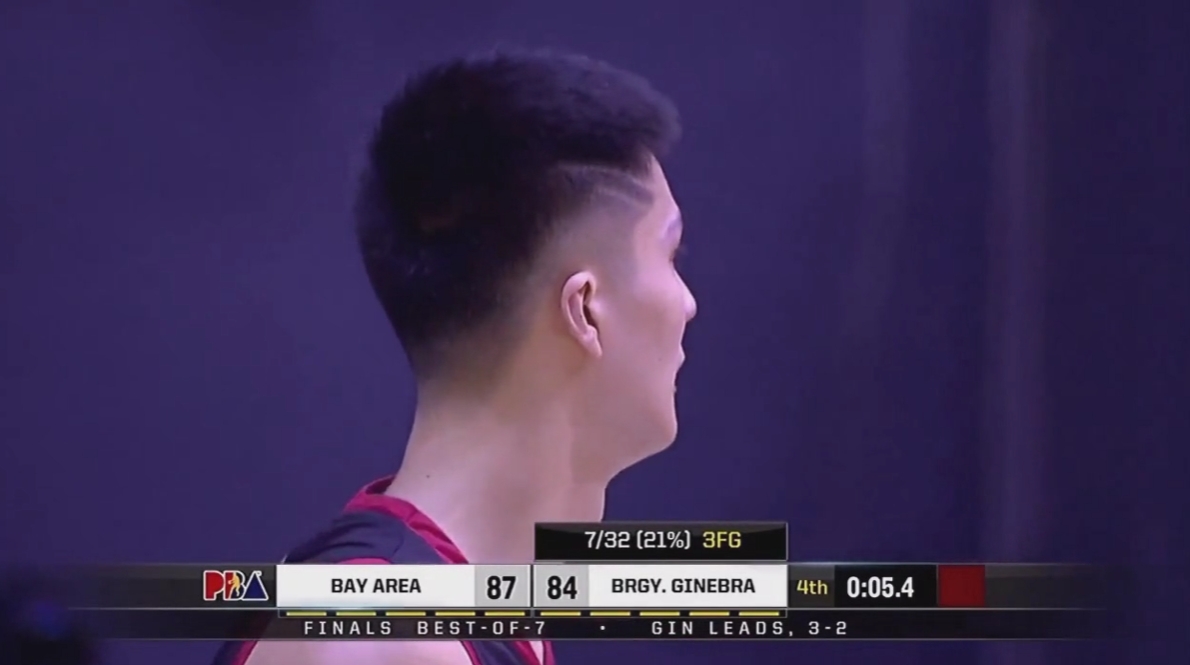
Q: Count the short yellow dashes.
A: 10